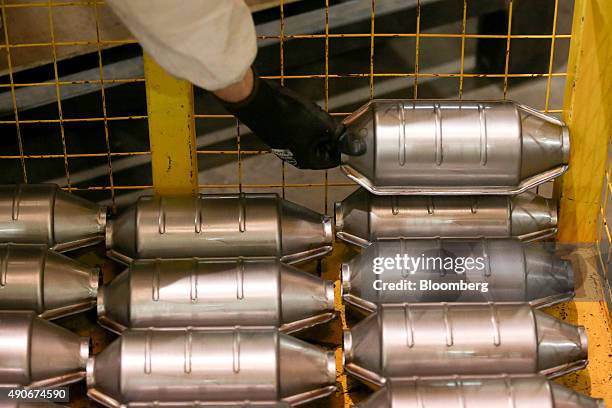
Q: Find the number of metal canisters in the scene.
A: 11